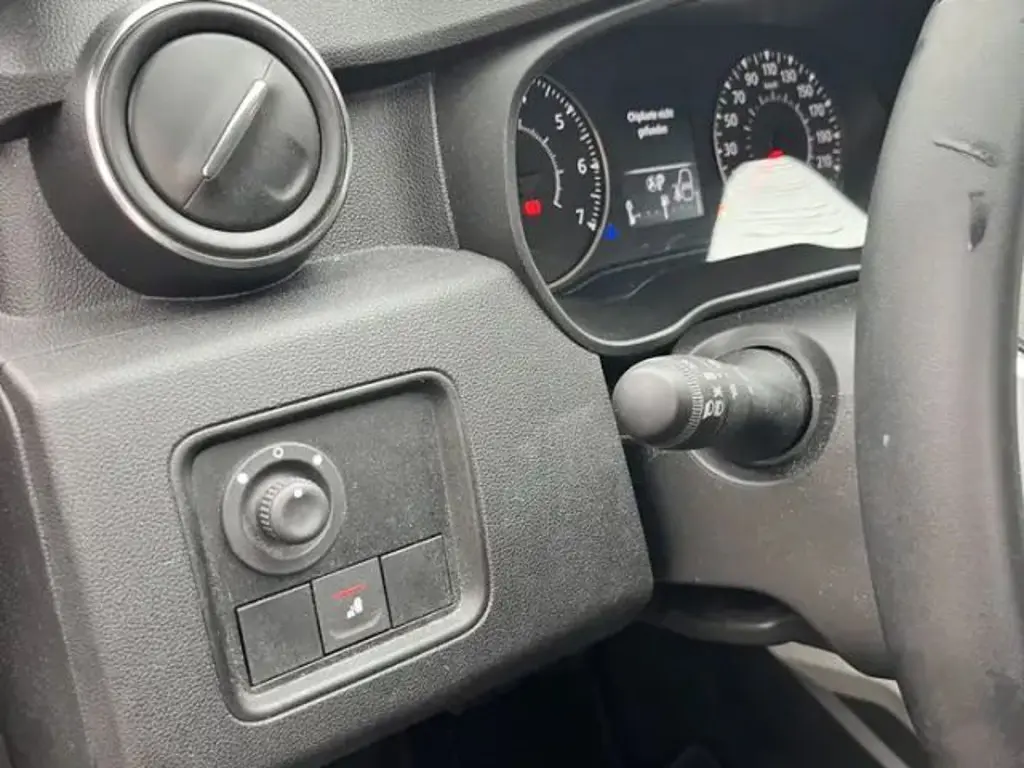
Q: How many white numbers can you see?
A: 13